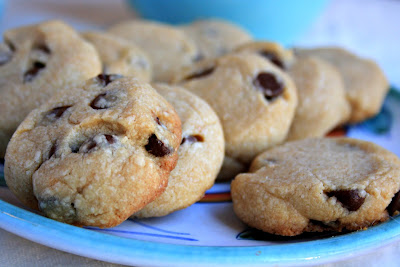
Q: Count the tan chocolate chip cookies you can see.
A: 11